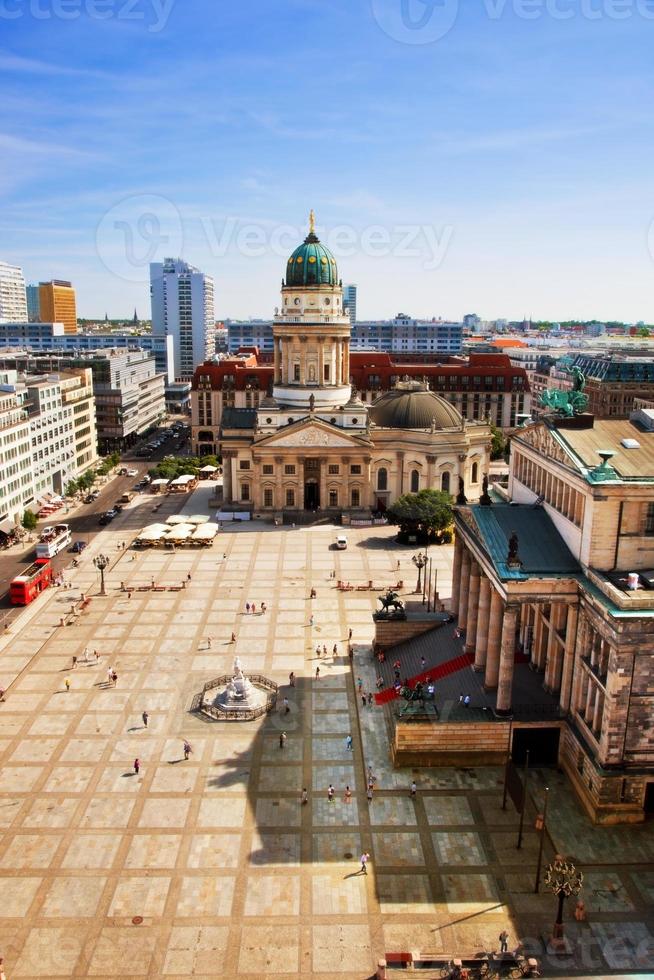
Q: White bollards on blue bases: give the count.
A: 0